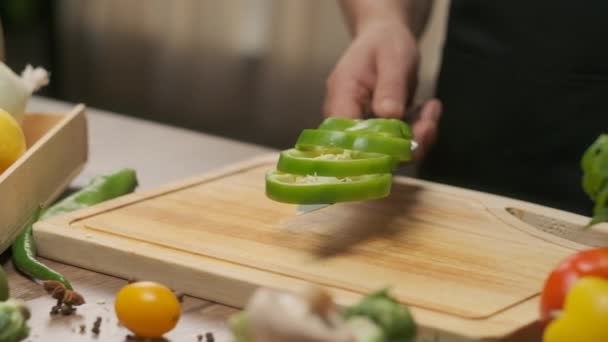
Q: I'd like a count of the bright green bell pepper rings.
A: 4